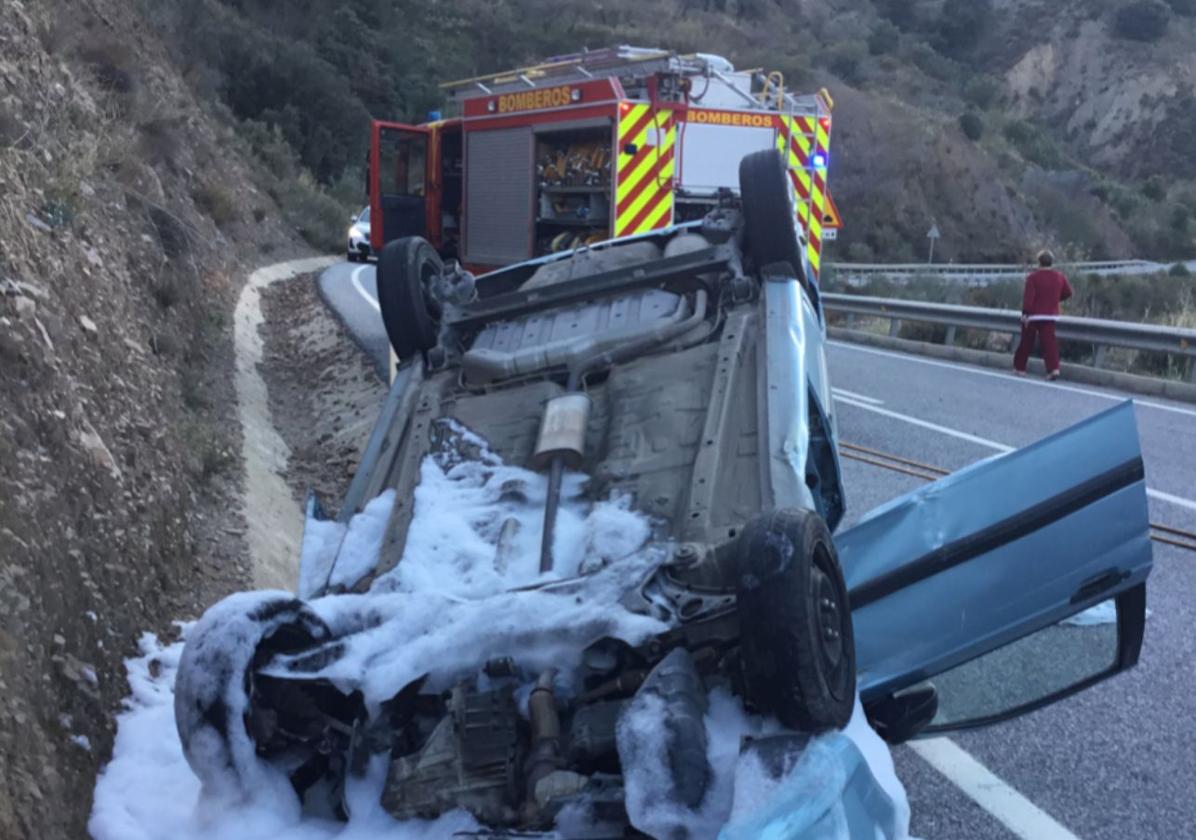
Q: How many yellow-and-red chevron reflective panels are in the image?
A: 2